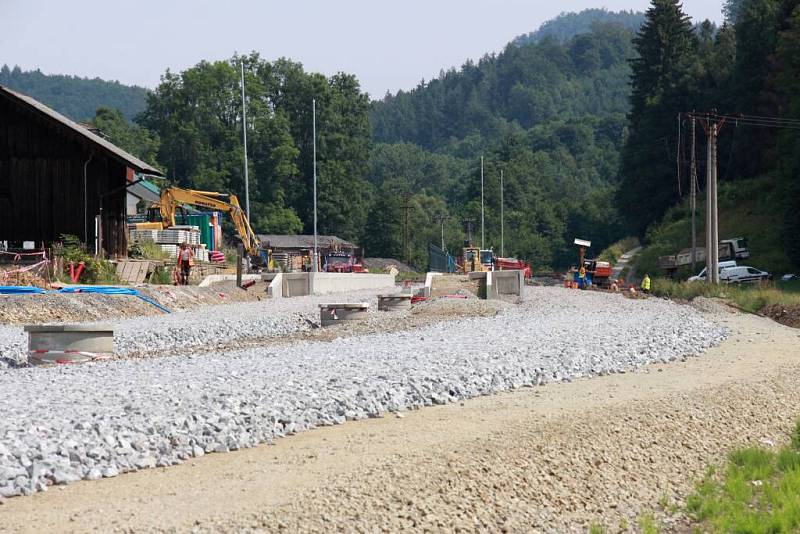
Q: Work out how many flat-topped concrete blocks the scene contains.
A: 3